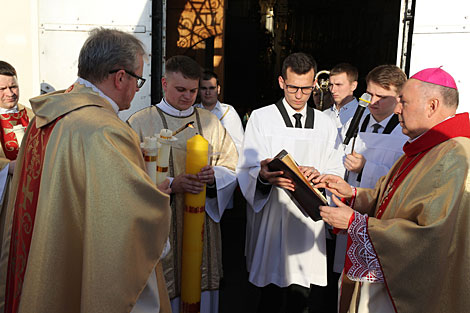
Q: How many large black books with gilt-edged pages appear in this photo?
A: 1